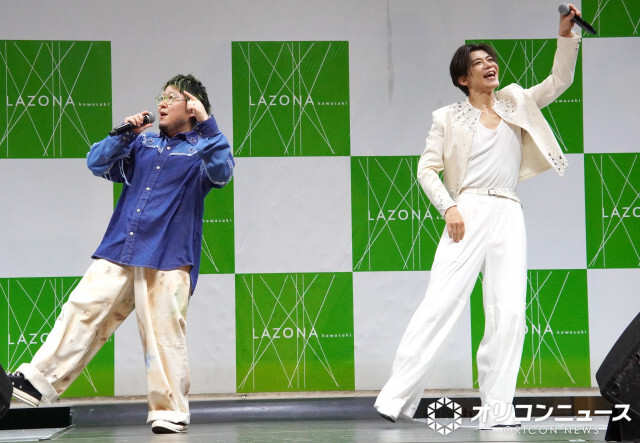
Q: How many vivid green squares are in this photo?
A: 10